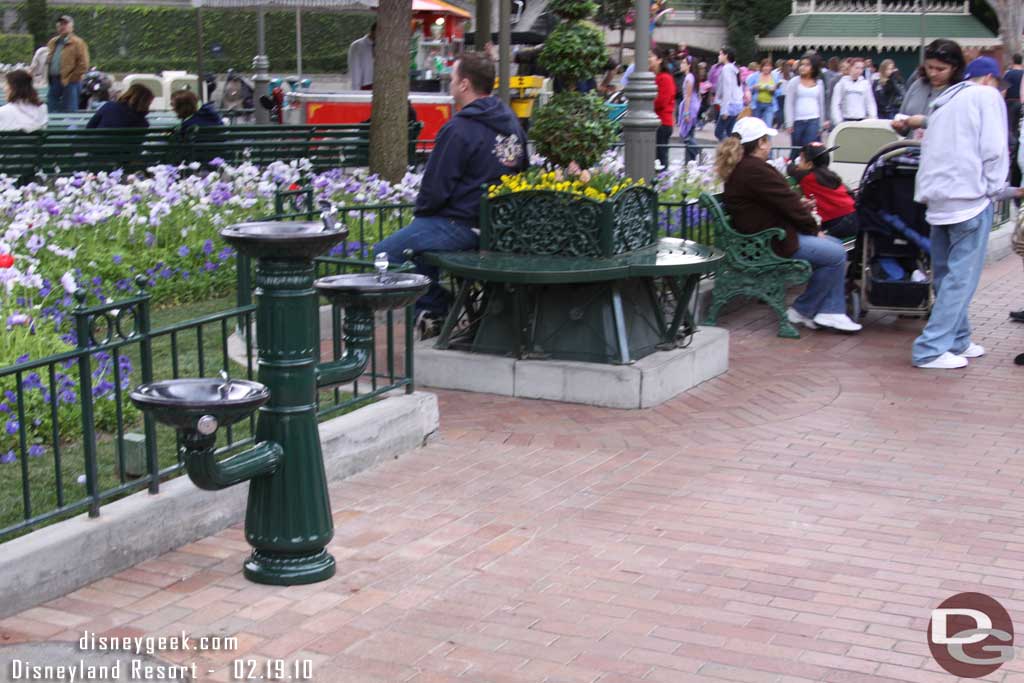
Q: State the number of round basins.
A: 3